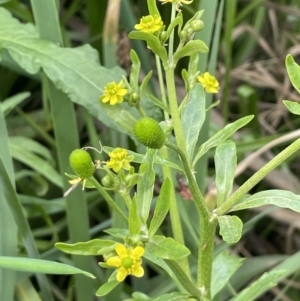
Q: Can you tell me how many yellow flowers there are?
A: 6